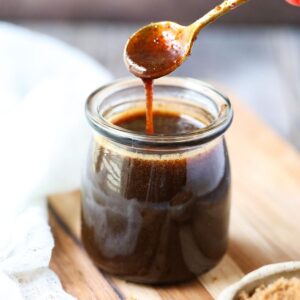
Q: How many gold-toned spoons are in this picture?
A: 1